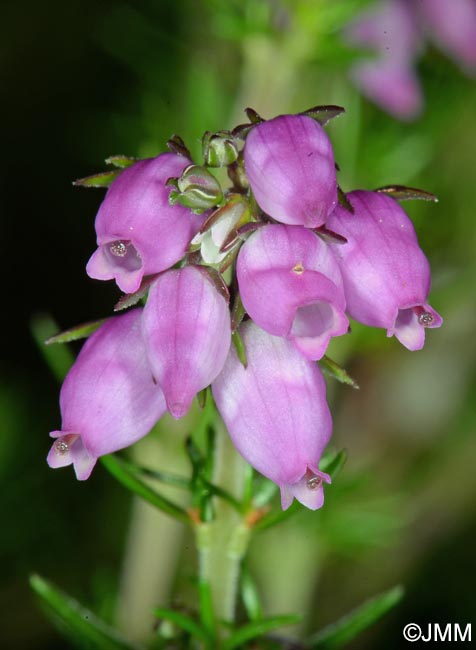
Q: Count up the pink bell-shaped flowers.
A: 7